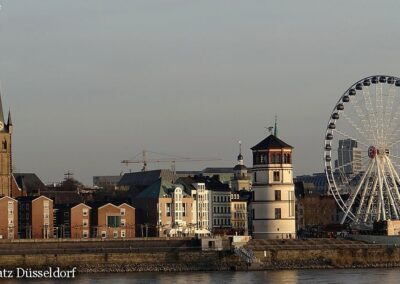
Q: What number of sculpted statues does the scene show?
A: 0